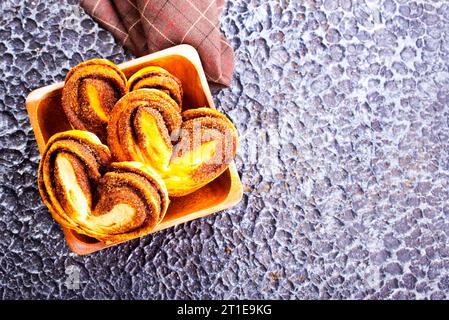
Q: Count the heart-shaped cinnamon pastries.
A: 3